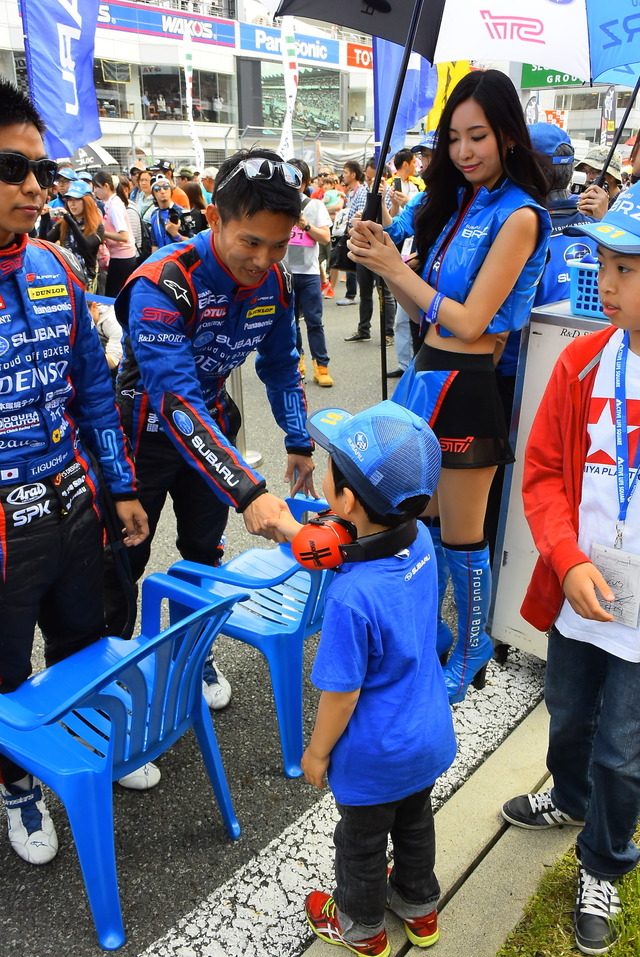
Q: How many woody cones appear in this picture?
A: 0